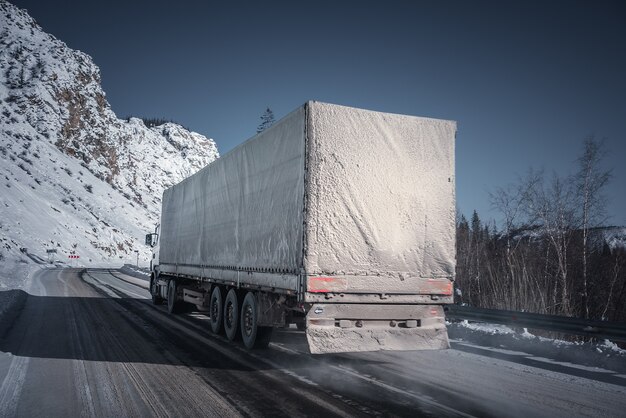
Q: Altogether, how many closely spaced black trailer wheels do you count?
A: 3